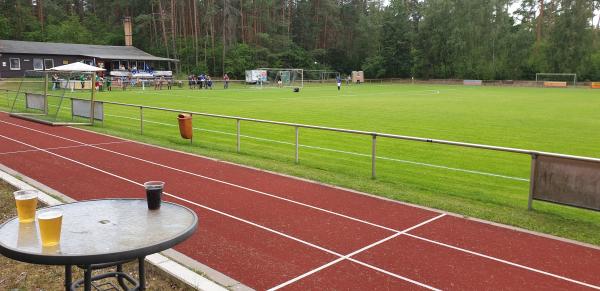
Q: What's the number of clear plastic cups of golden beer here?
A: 2